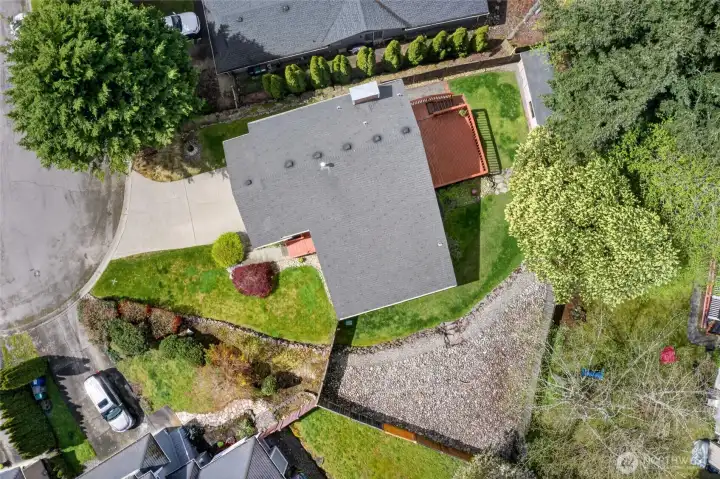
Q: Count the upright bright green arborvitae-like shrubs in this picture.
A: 10